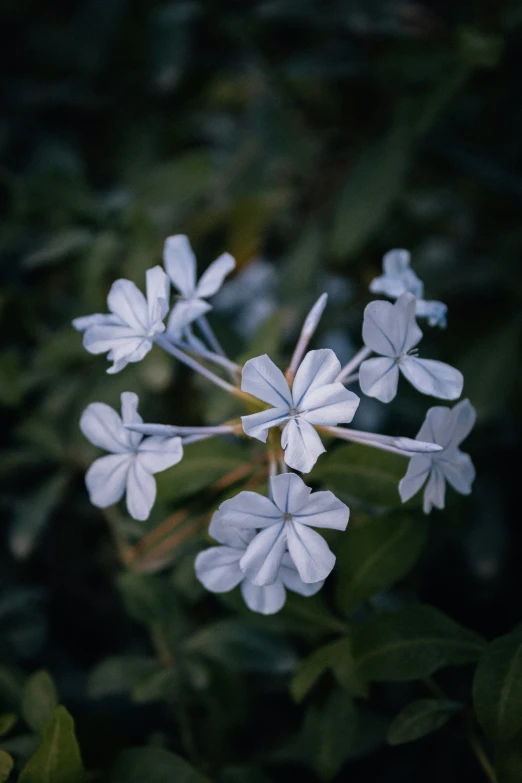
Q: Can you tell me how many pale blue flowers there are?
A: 9